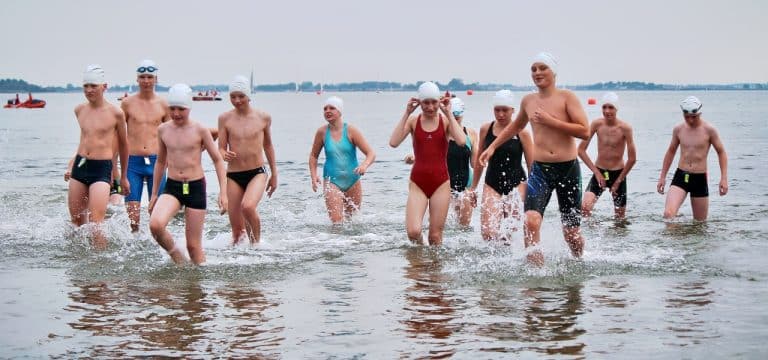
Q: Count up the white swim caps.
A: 11